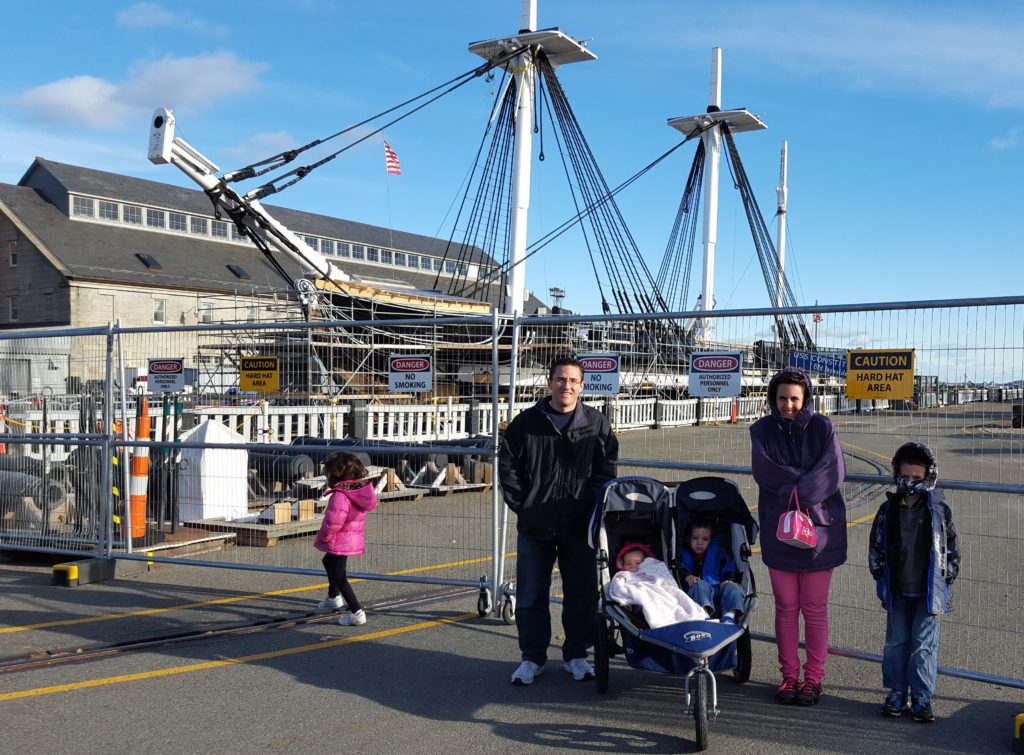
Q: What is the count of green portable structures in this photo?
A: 0